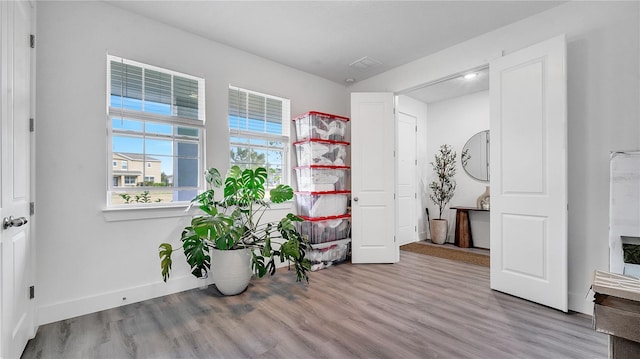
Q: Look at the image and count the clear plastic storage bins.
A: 6